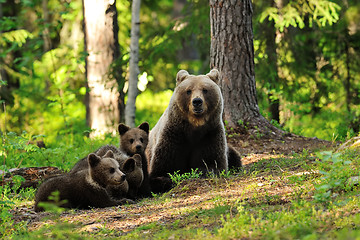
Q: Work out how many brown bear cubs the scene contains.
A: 3